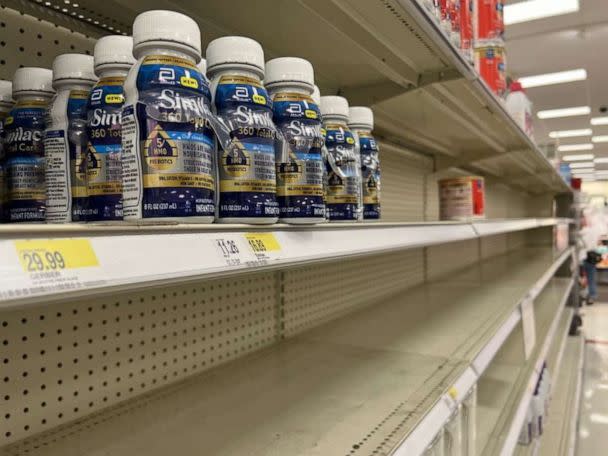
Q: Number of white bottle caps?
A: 11